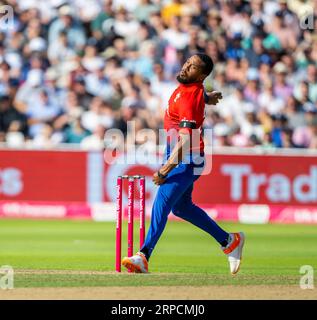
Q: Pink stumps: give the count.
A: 3